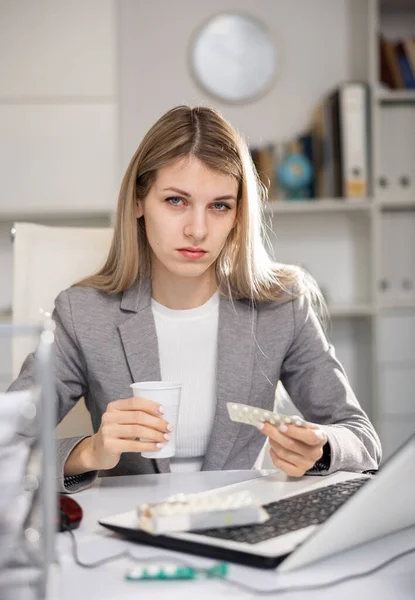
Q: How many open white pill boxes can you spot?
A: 1